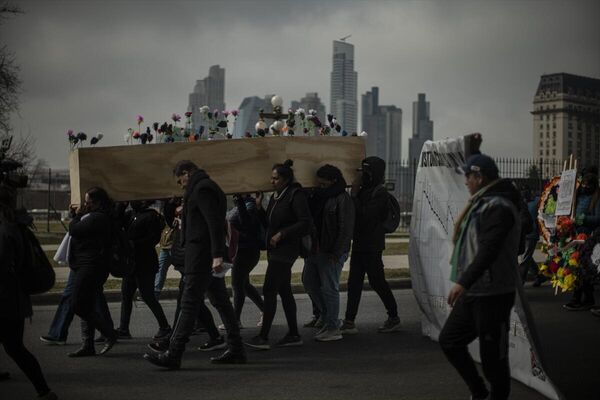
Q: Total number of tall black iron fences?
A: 1